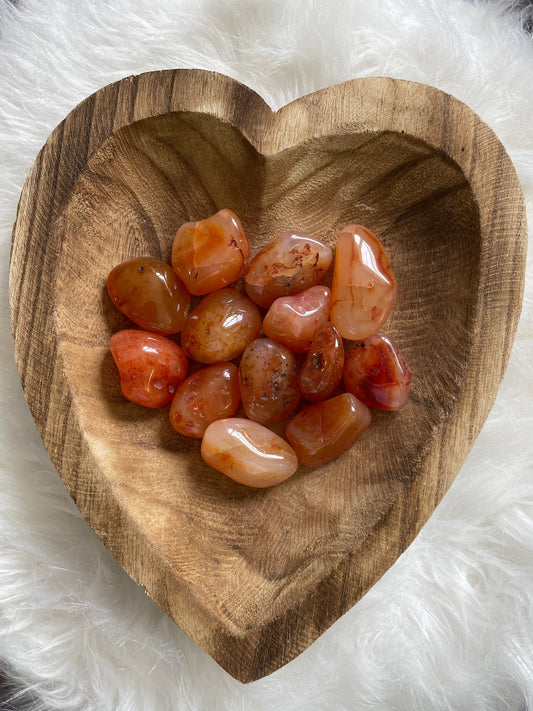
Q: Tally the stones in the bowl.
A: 13